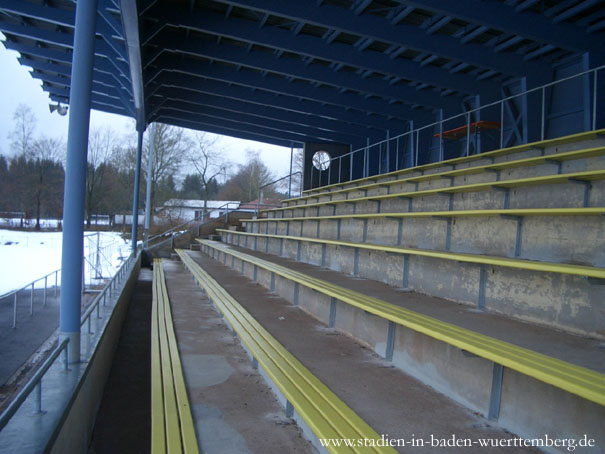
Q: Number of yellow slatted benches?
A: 8